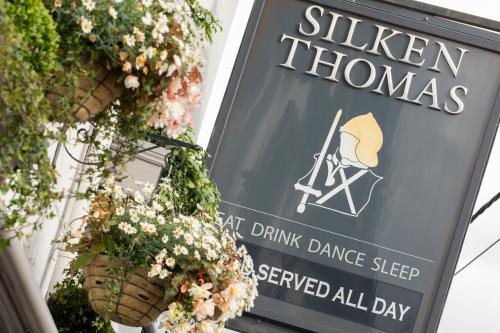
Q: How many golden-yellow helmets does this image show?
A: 1